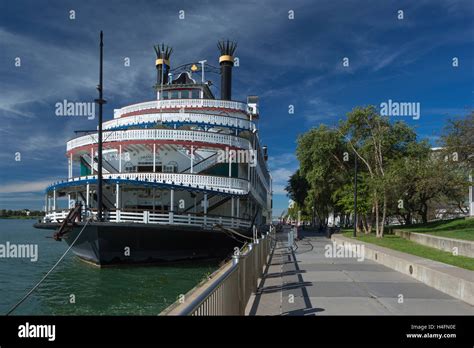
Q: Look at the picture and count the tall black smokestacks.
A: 2